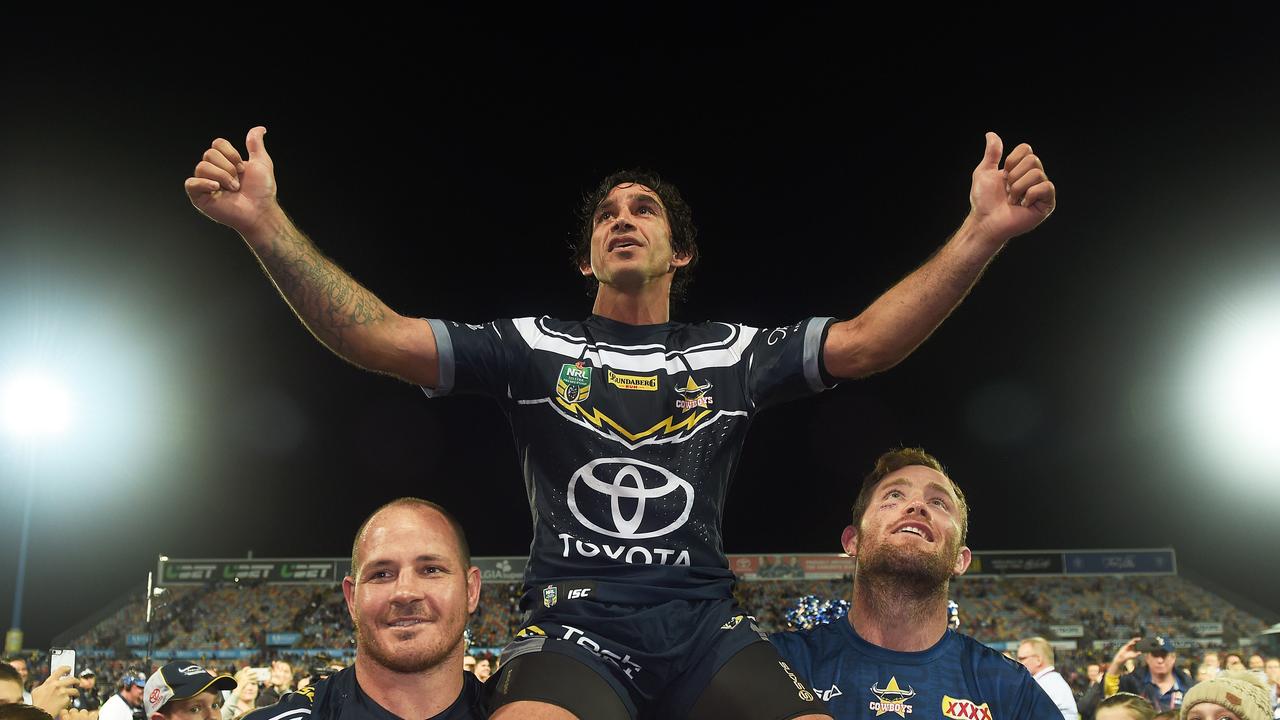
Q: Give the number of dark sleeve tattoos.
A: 1